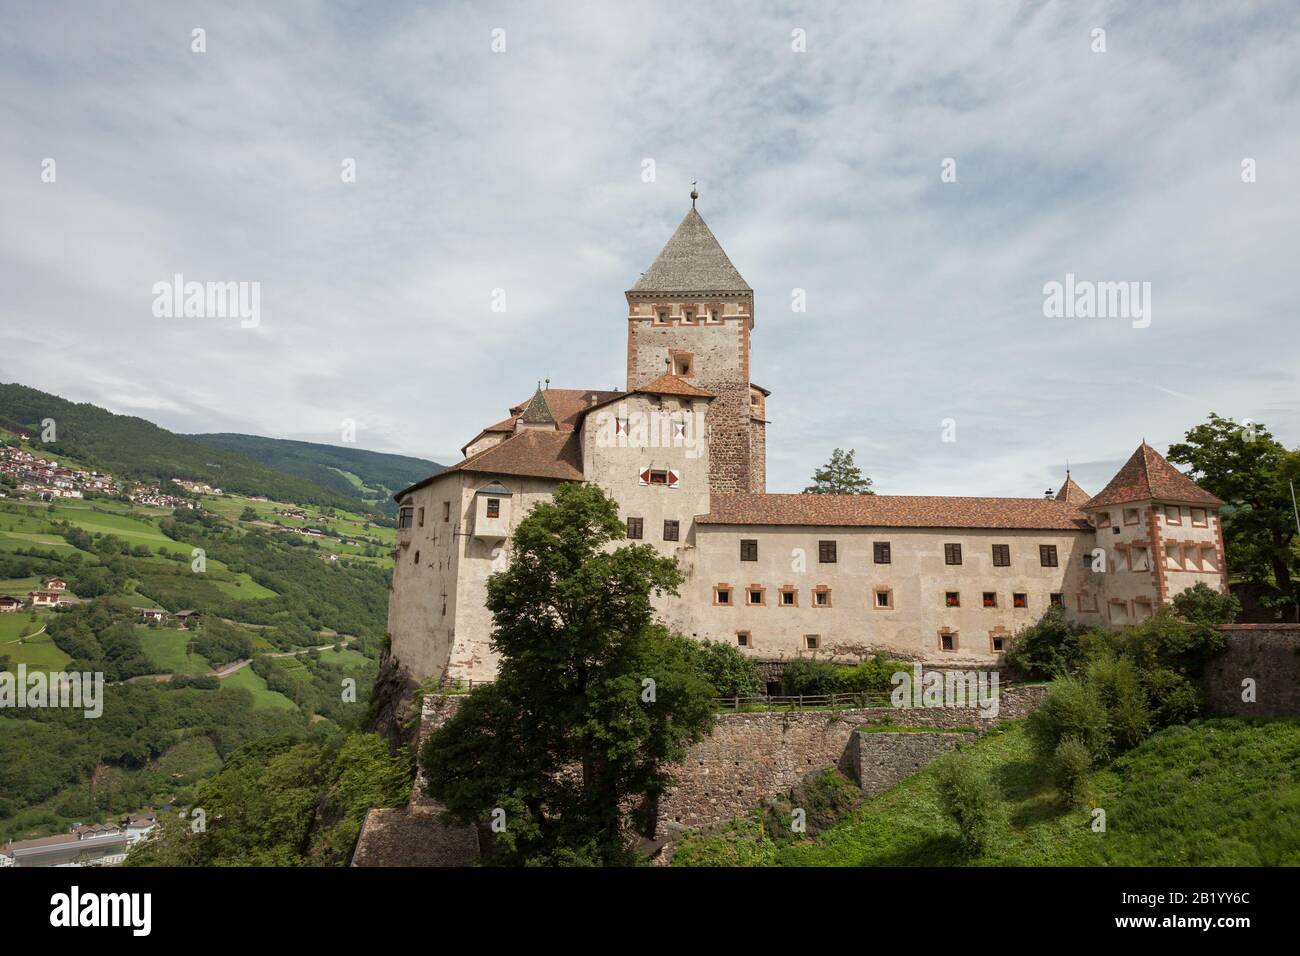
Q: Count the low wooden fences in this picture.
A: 1